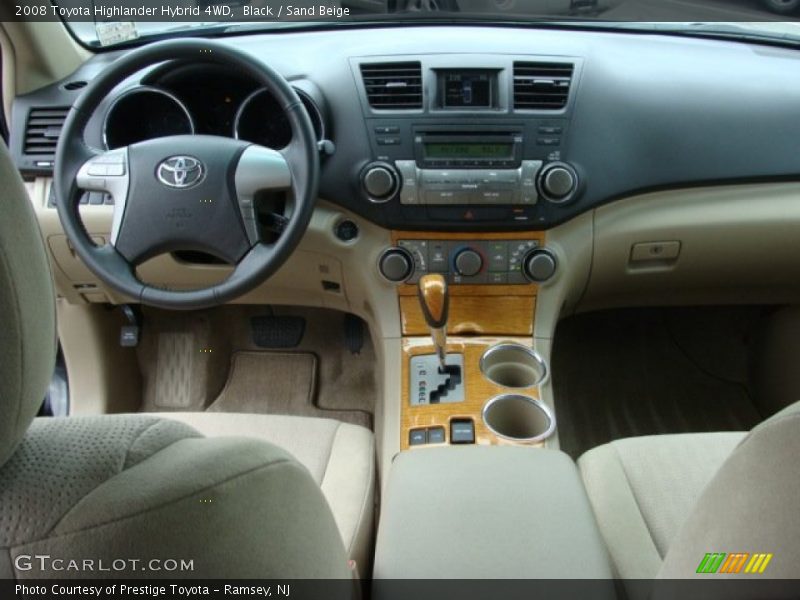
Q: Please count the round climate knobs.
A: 3